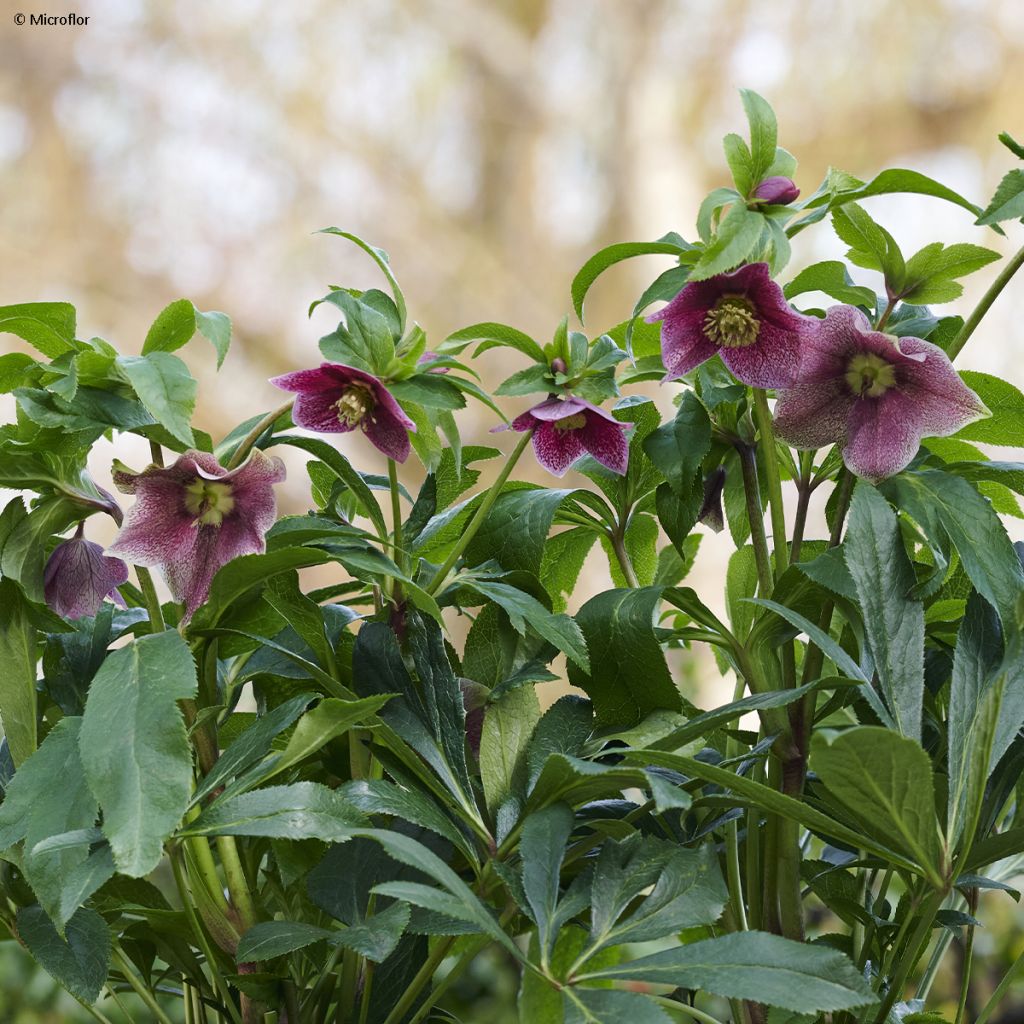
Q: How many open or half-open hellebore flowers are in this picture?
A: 6